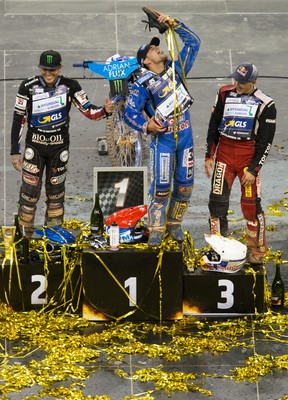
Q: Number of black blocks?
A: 3